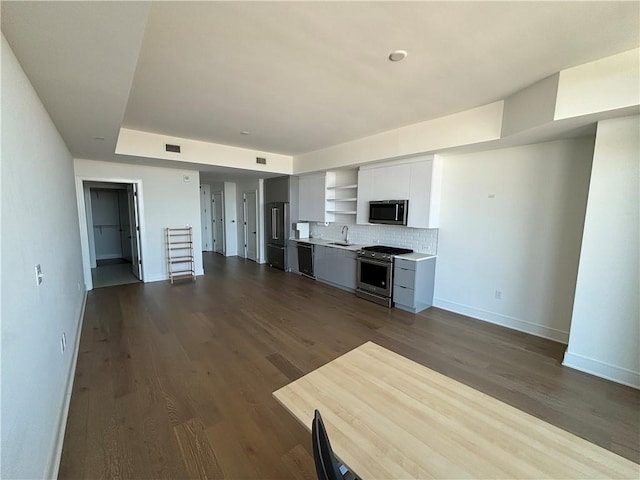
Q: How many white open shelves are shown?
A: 3